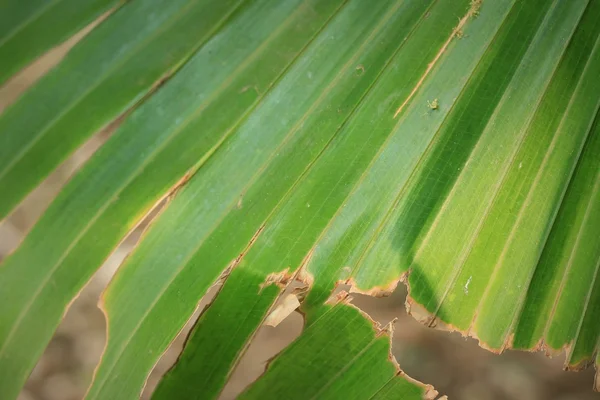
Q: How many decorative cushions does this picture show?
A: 0